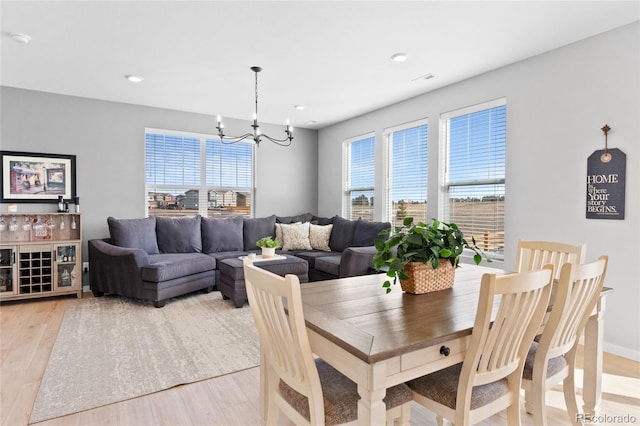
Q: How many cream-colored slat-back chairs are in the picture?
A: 4